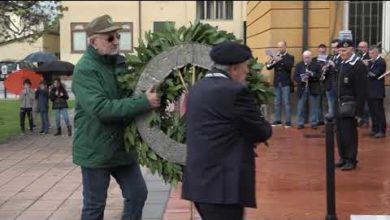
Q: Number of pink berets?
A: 0